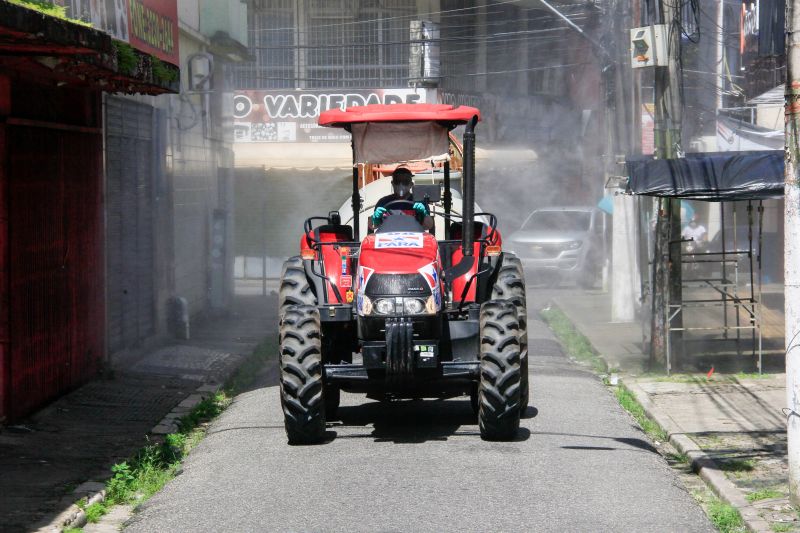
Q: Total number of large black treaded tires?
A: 4